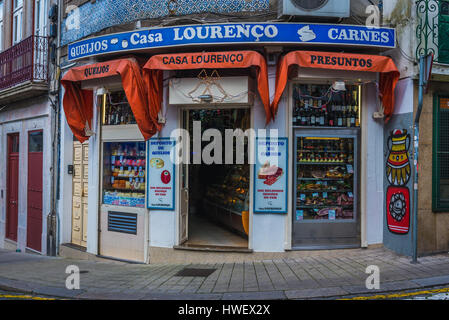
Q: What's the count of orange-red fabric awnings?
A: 3